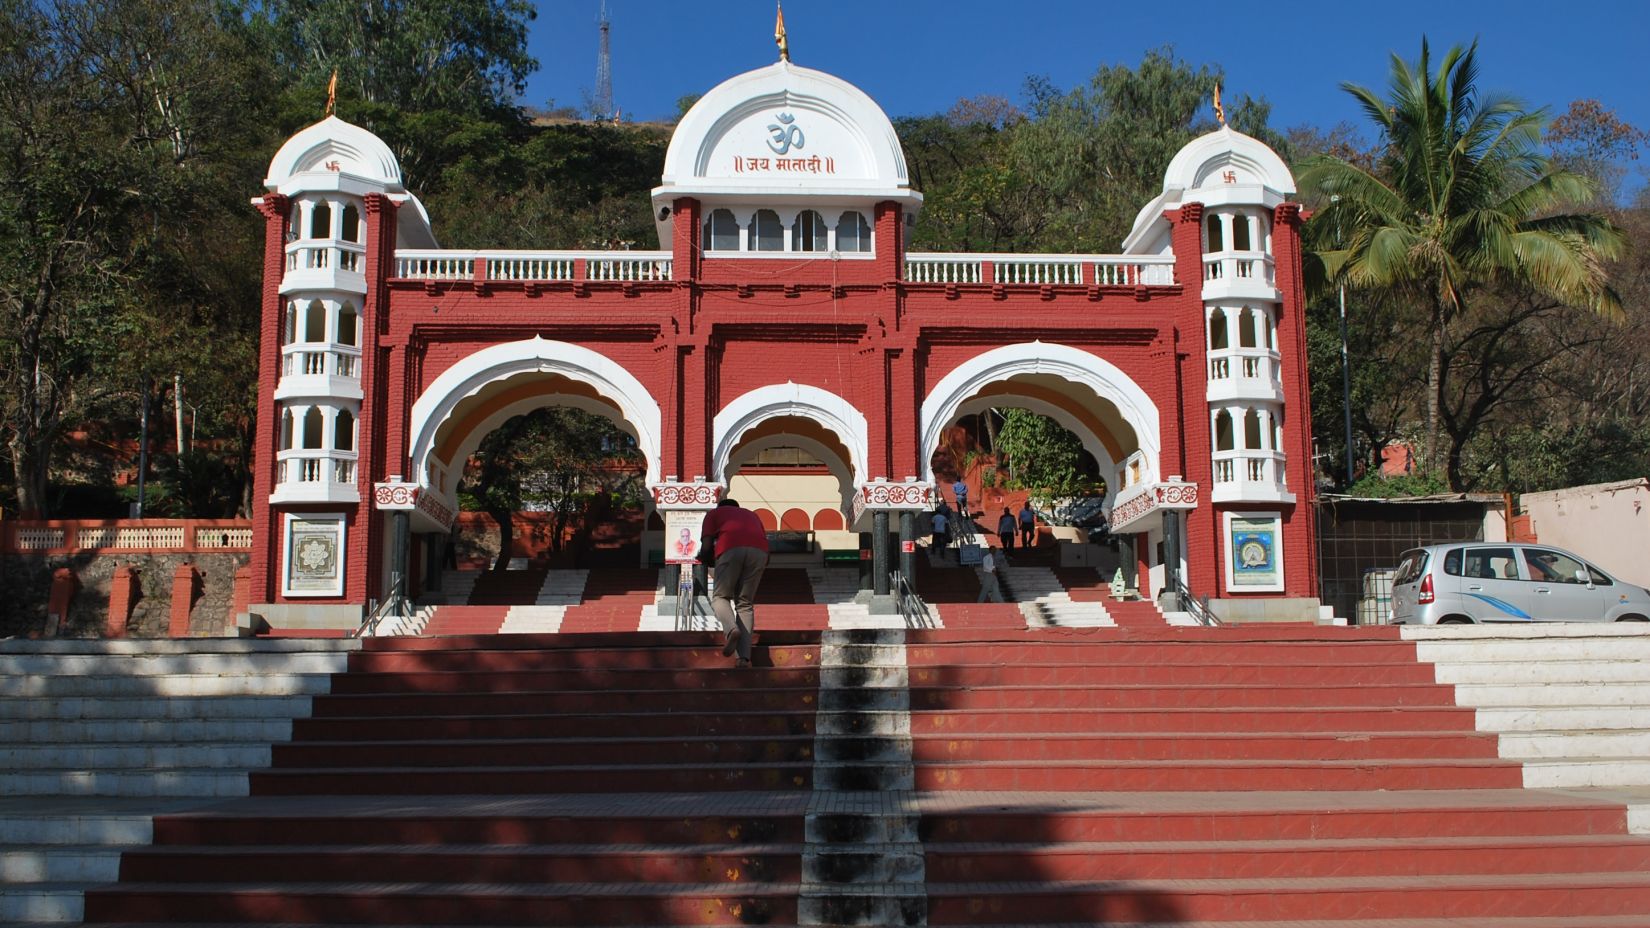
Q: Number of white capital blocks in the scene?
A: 4